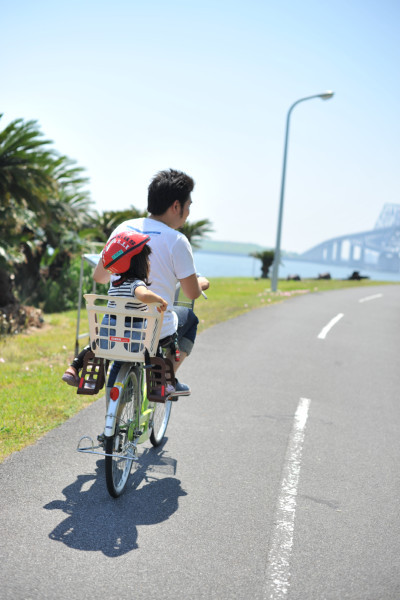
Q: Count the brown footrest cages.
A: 2